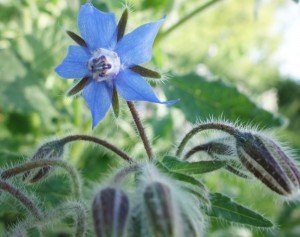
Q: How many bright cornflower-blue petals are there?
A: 5